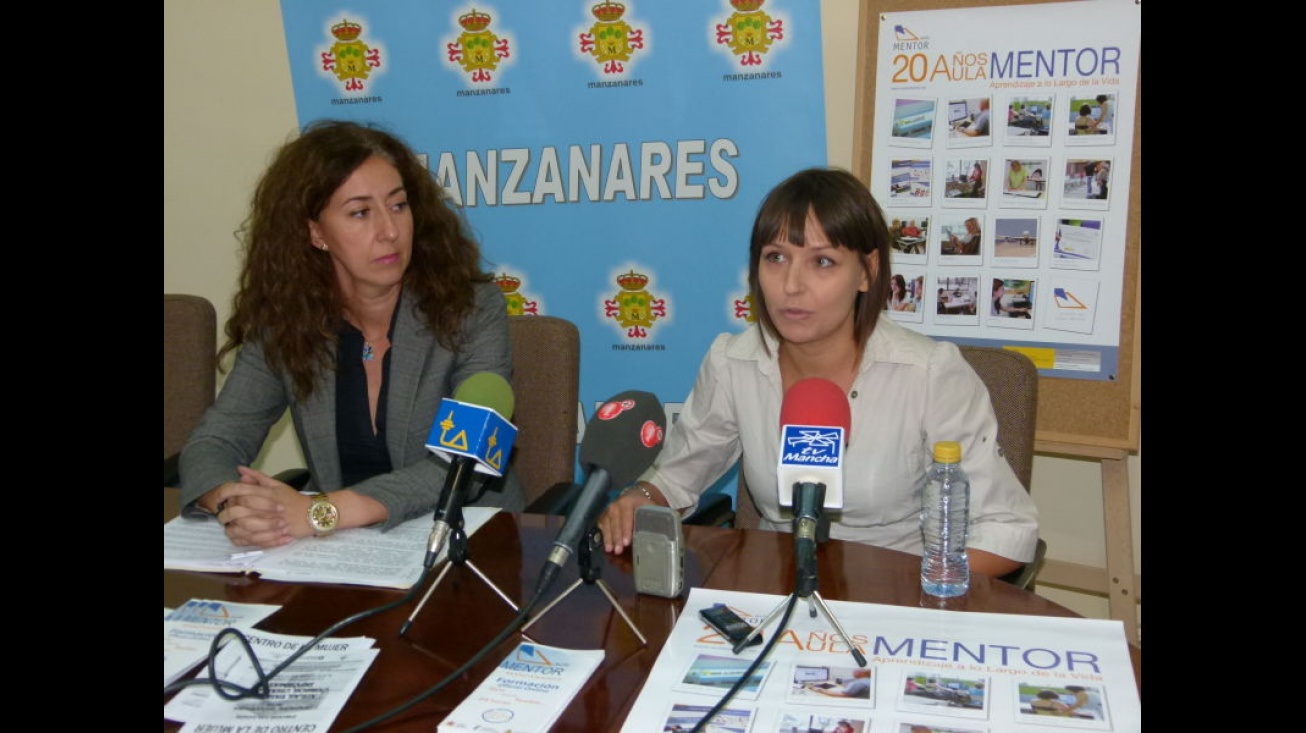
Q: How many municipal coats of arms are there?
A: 7